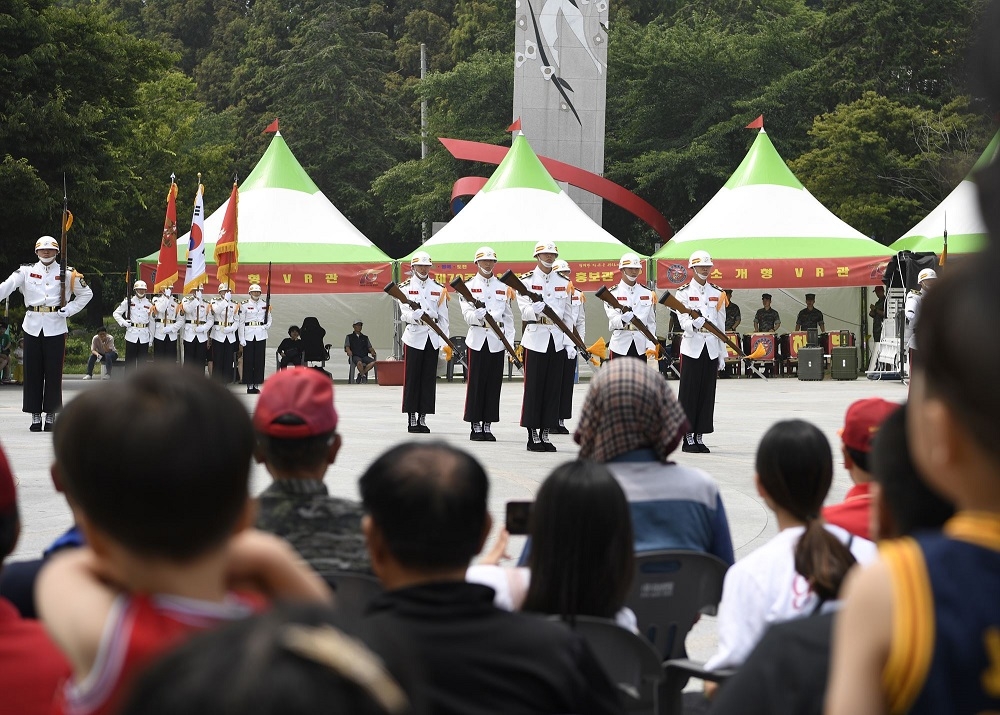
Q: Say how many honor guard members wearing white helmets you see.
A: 13